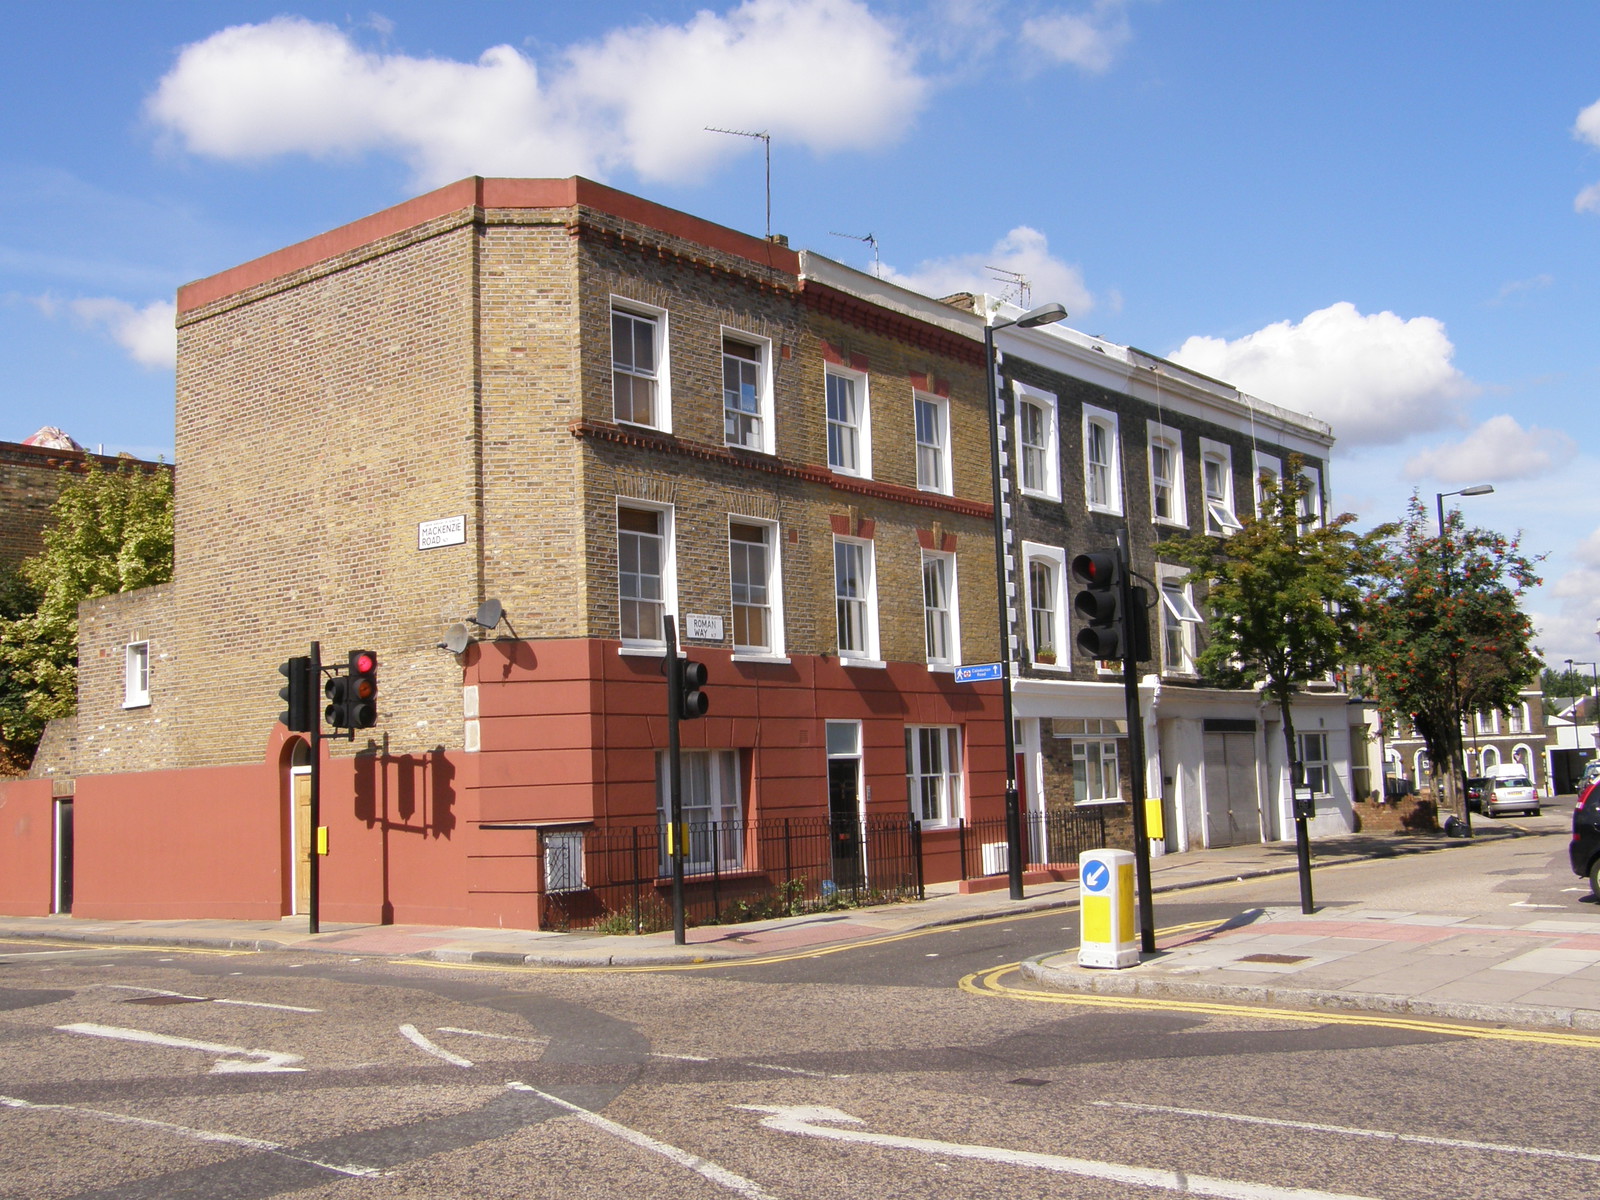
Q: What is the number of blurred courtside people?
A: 0